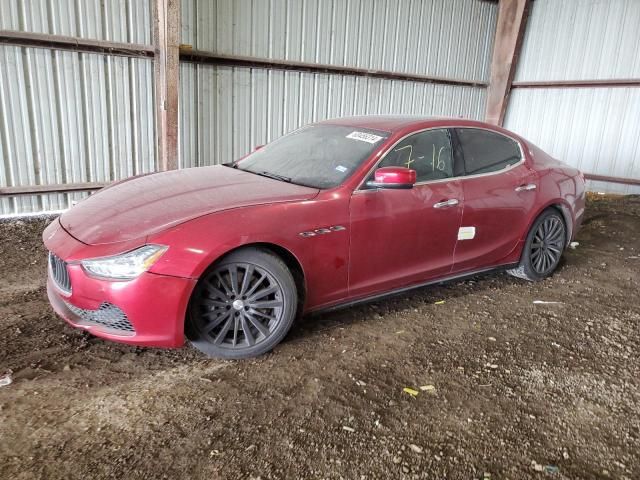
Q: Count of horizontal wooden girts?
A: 5